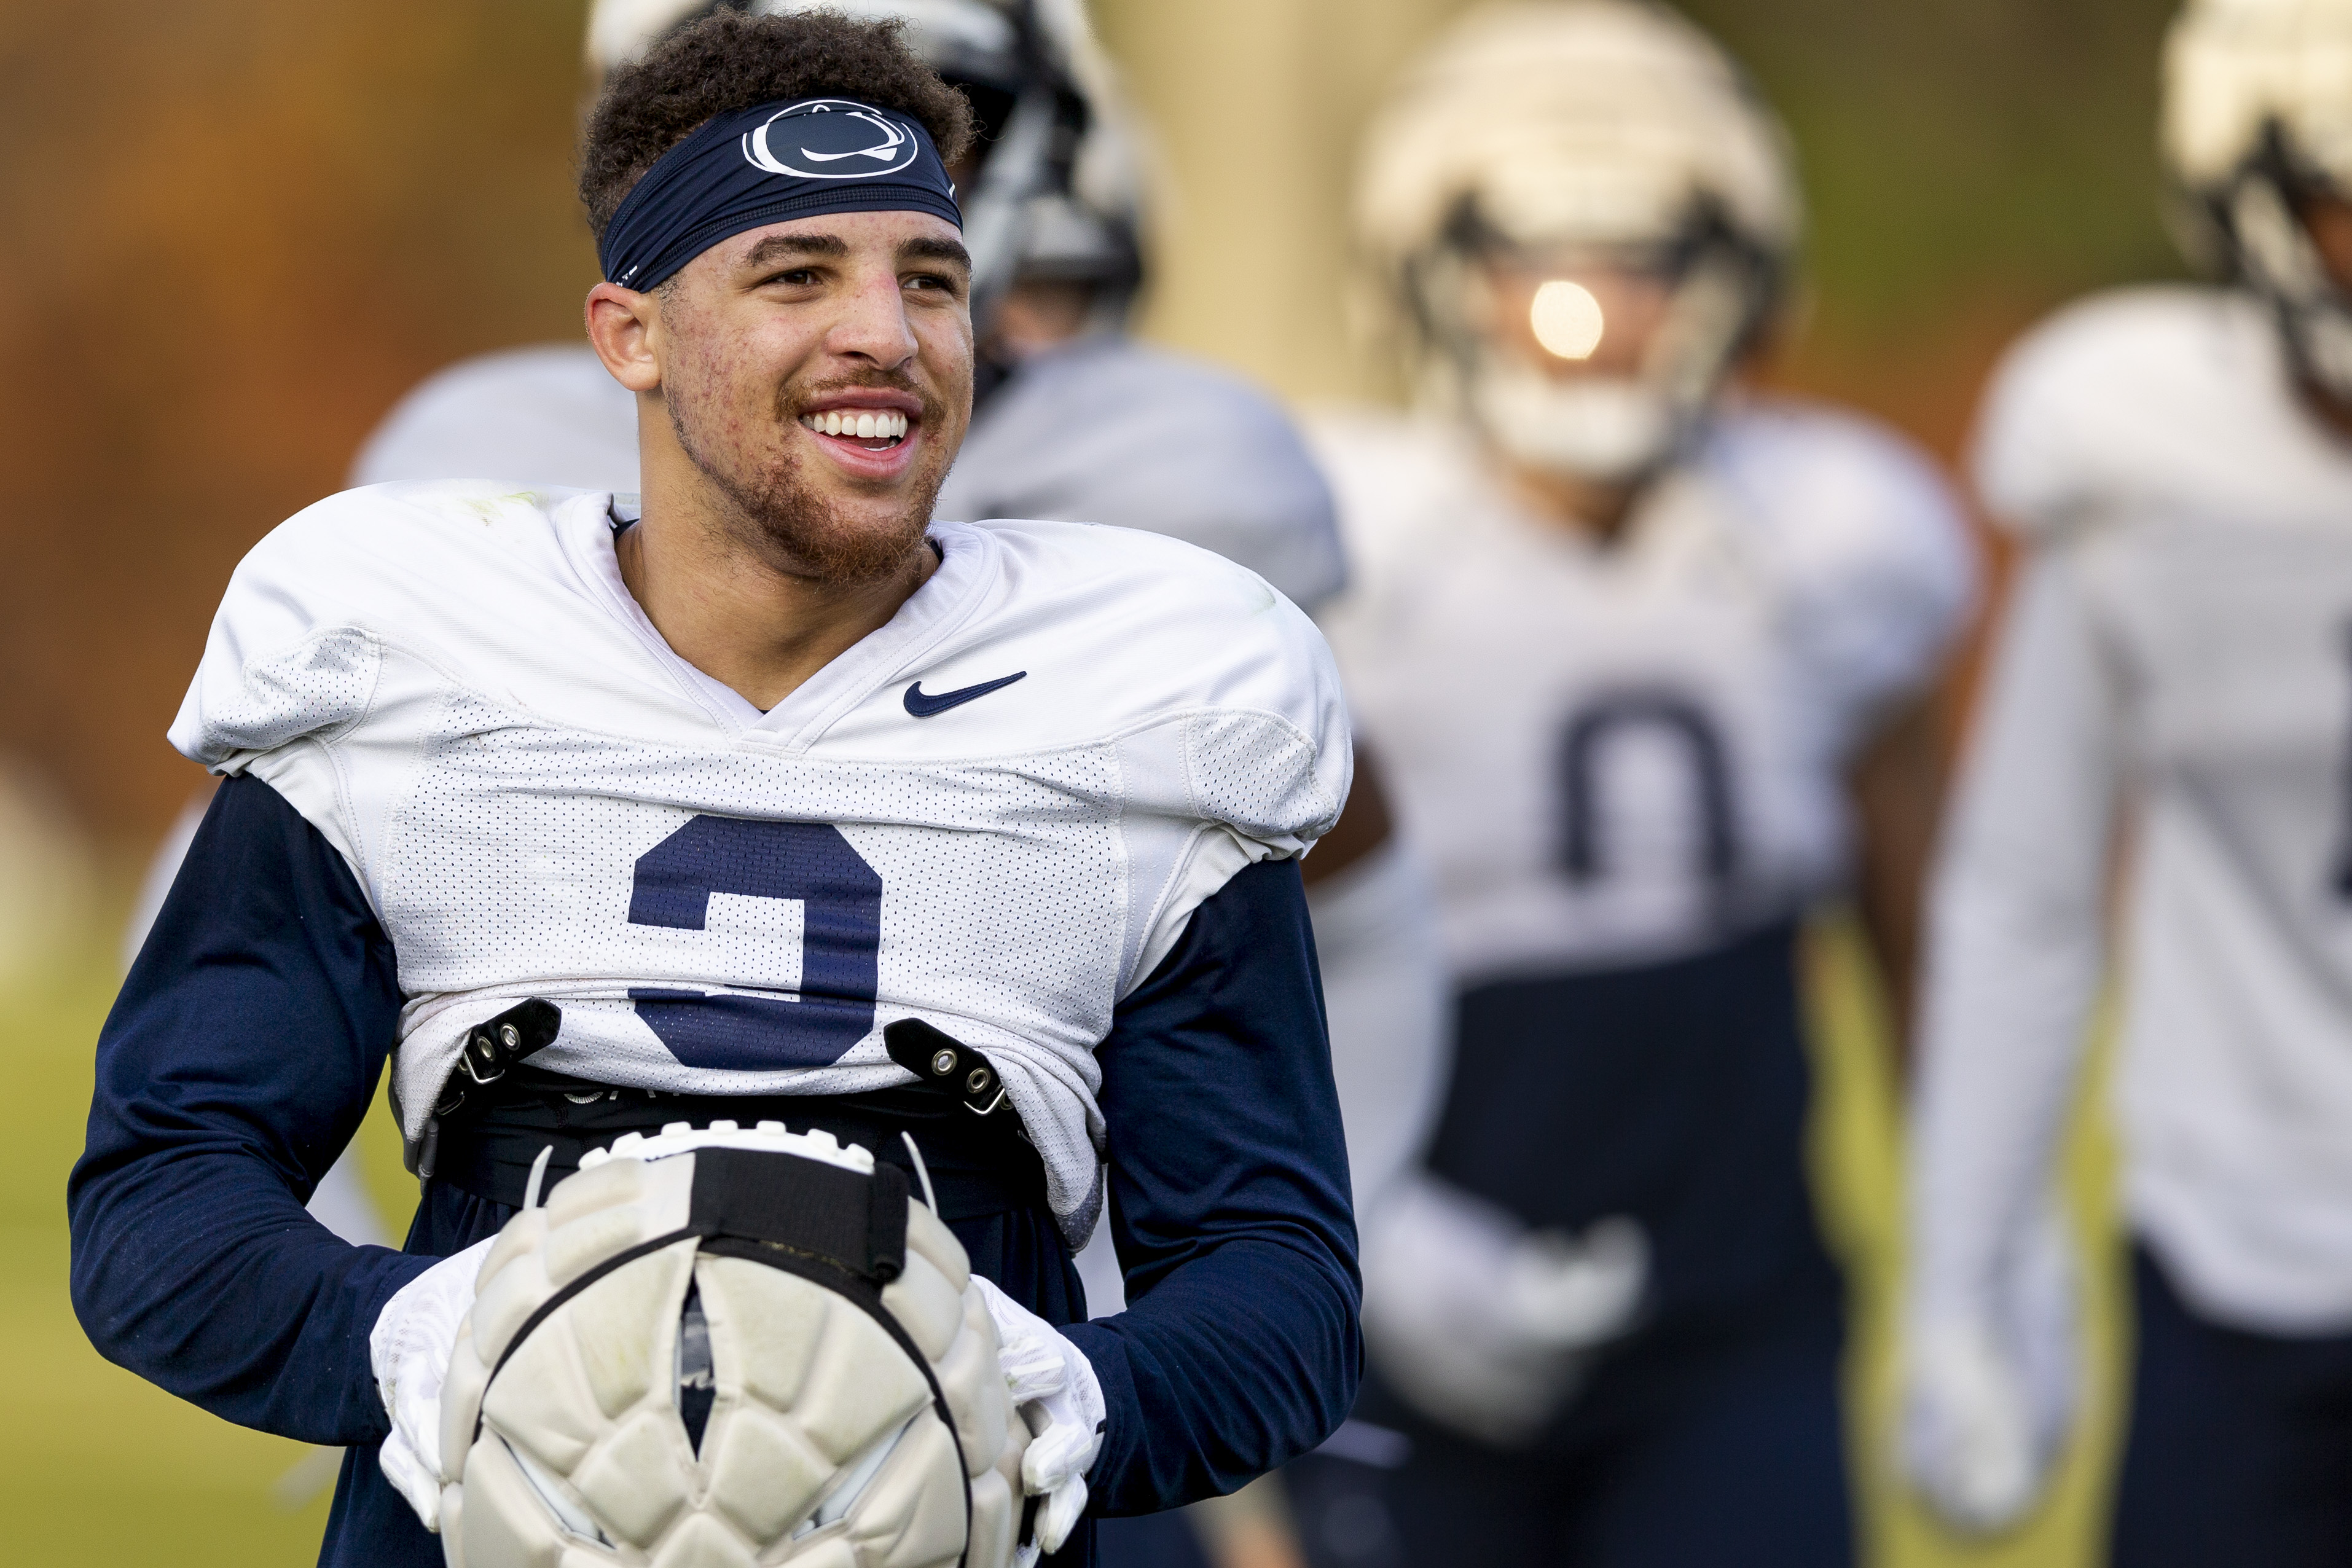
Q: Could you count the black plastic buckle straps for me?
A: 2